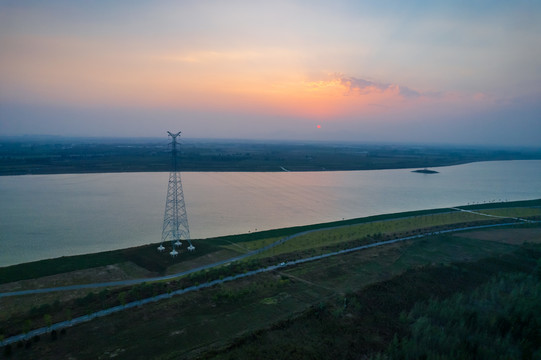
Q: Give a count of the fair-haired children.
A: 0